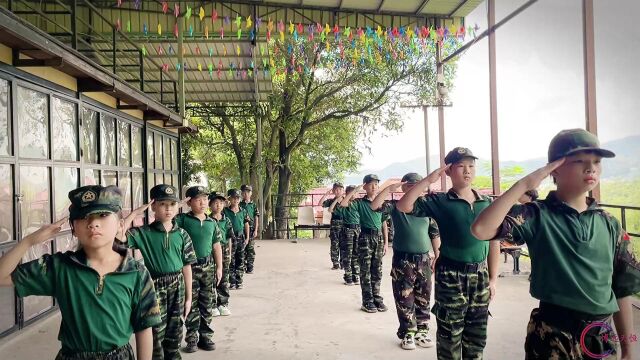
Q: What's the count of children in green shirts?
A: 12